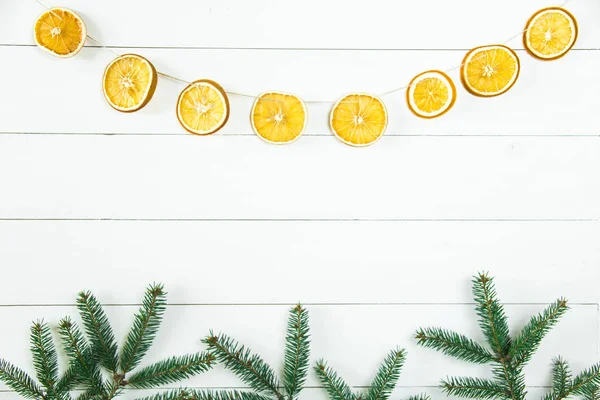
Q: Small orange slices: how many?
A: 8